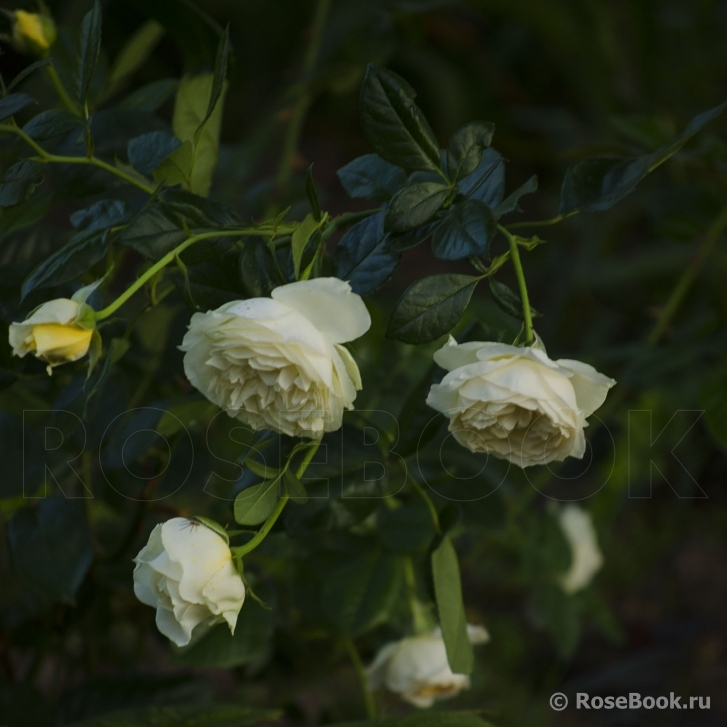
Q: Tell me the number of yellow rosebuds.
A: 2